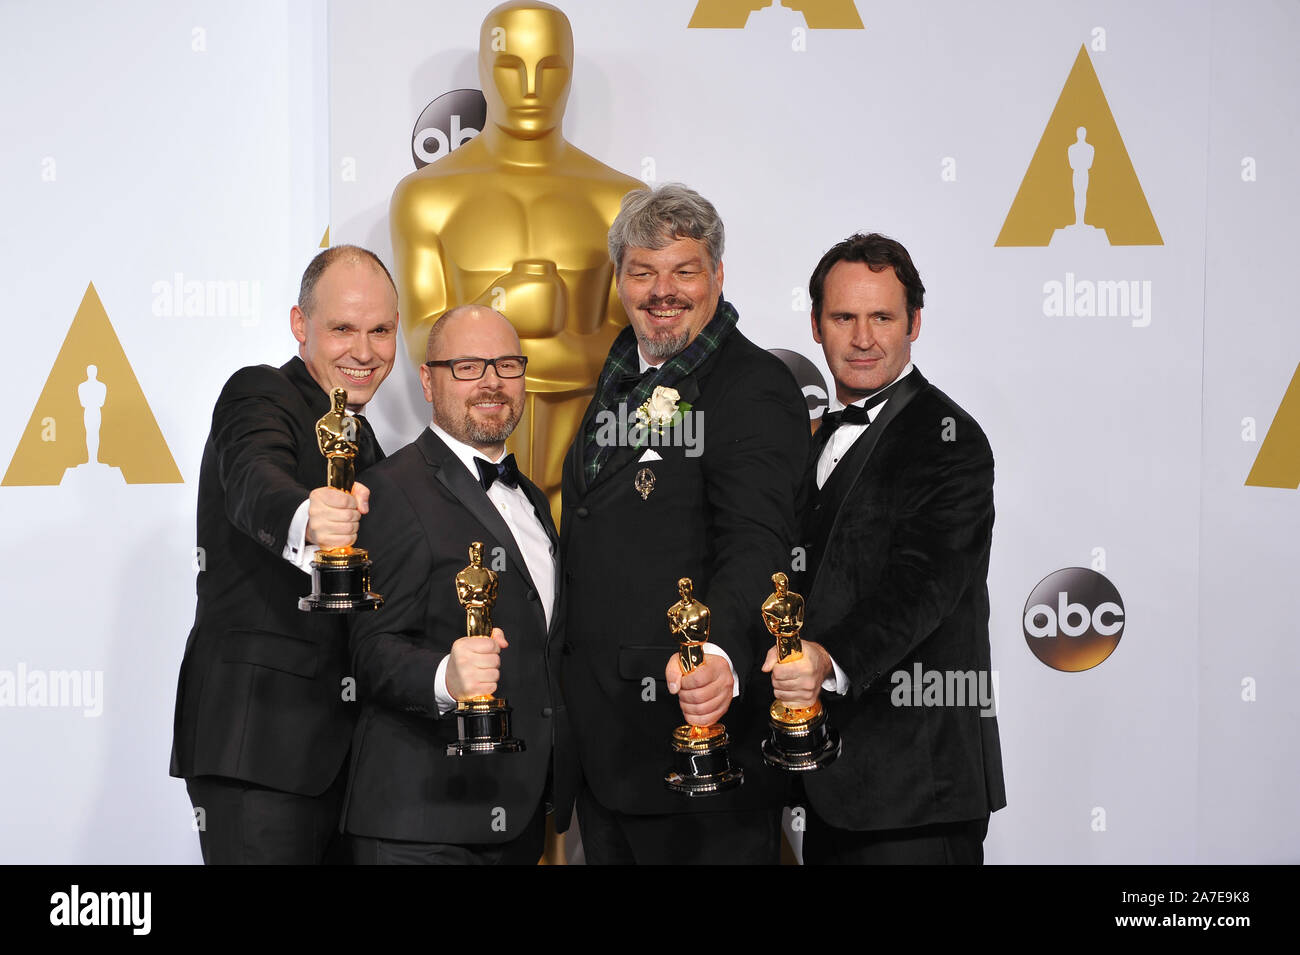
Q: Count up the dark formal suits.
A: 4